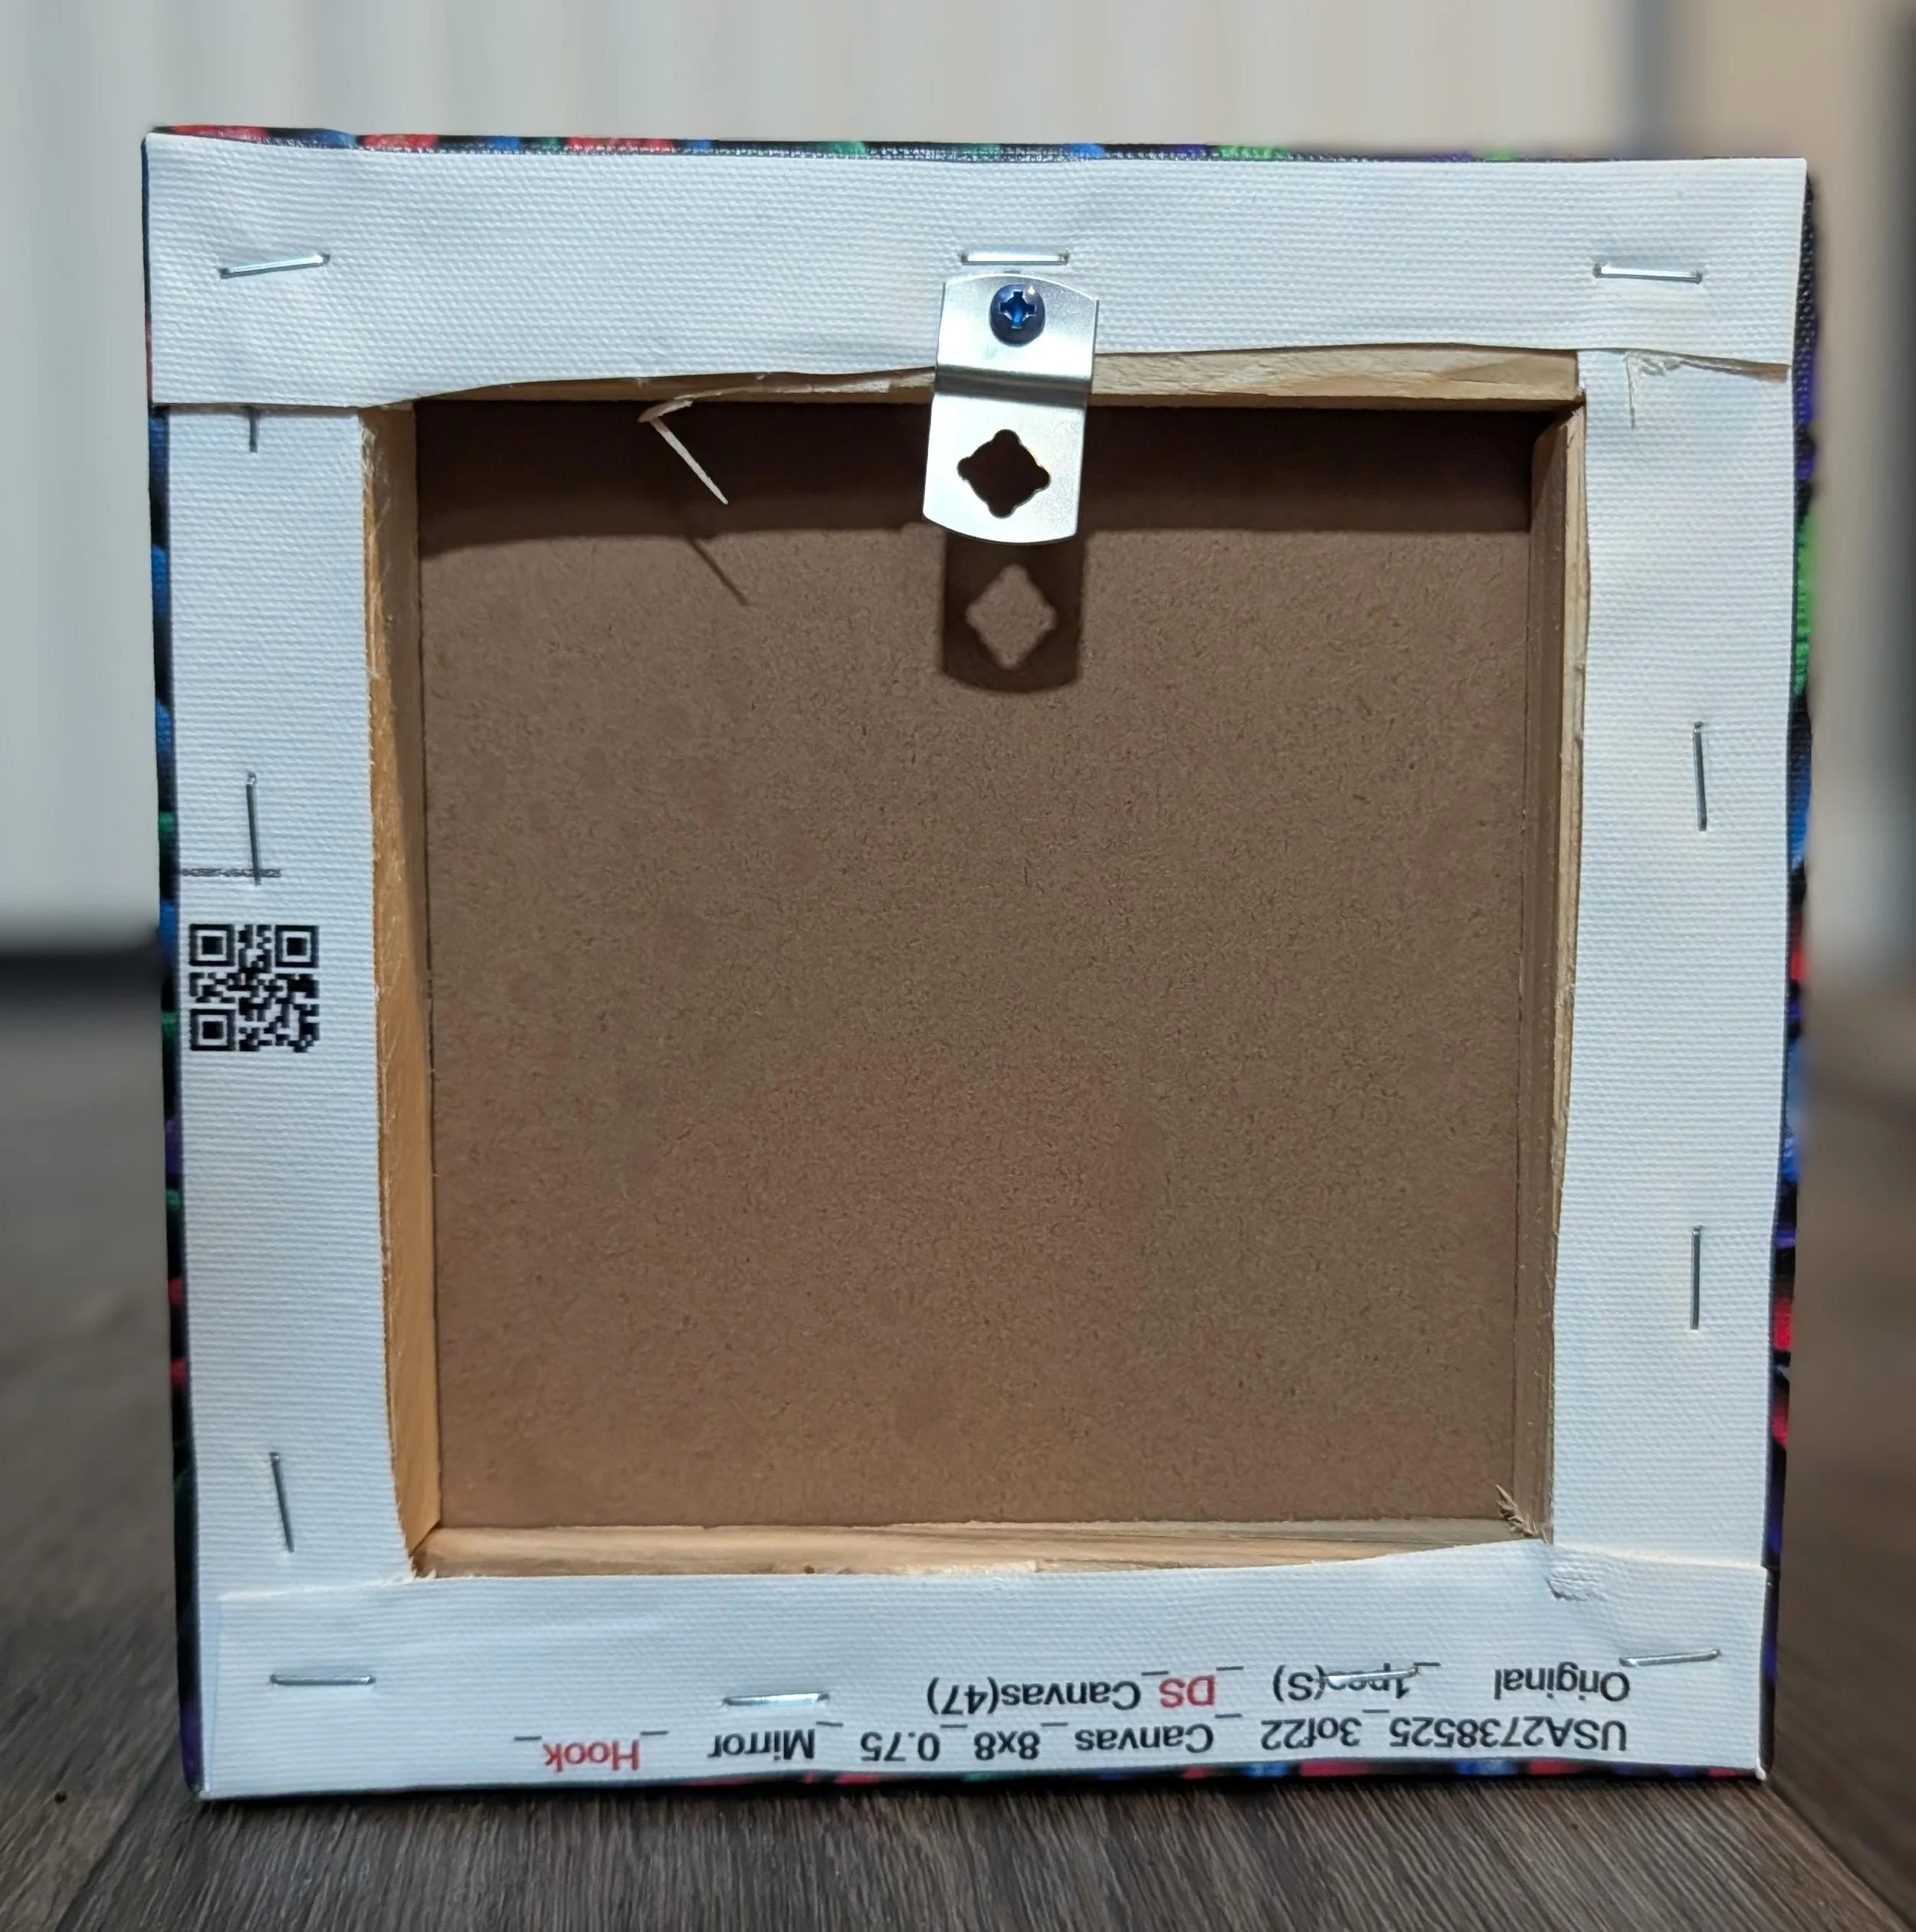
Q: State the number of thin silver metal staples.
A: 12